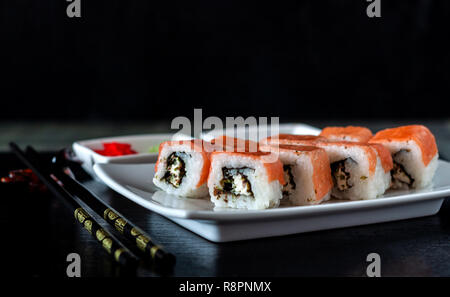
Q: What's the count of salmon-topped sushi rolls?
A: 8